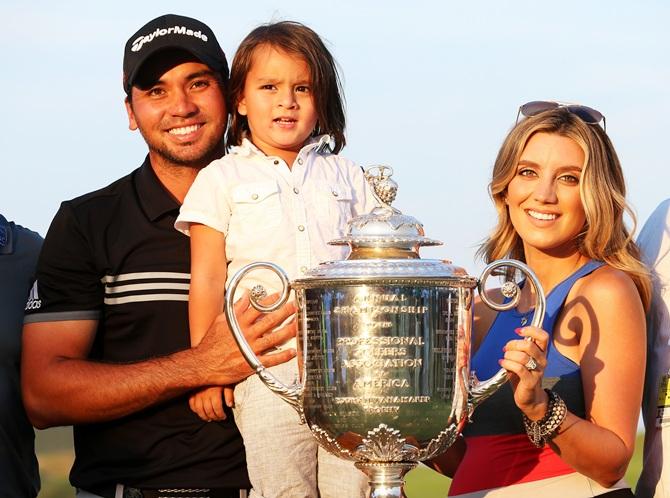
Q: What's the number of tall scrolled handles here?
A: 2